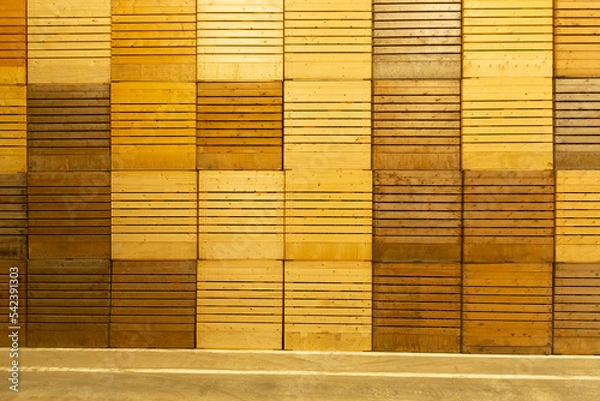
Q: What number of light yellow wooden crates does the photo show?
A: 12